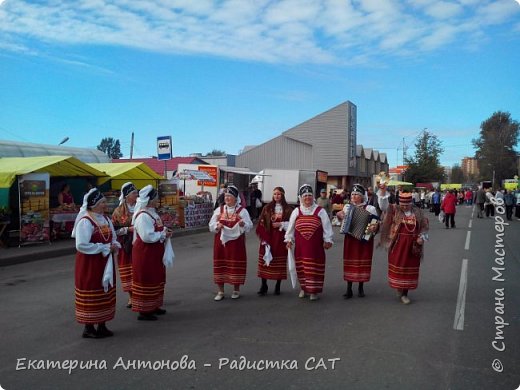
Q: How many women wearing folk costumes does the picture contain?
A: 8